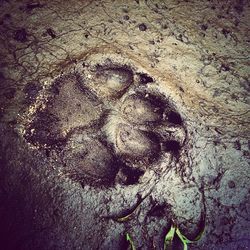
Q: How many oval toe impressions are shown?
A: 4